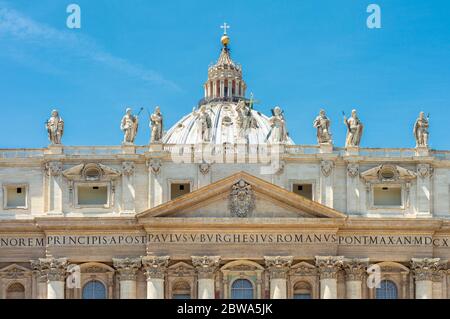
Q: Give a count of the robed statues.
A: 9